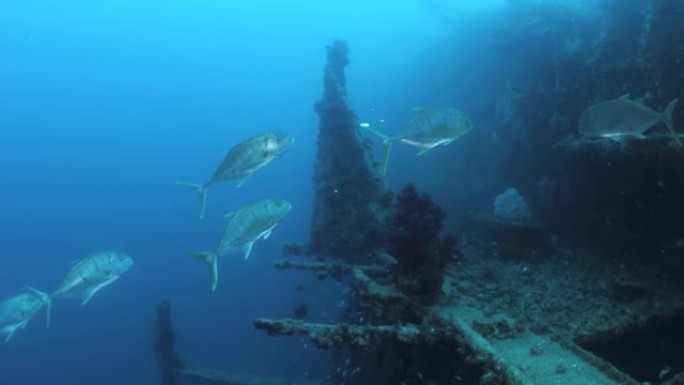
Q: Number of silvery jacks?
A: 6